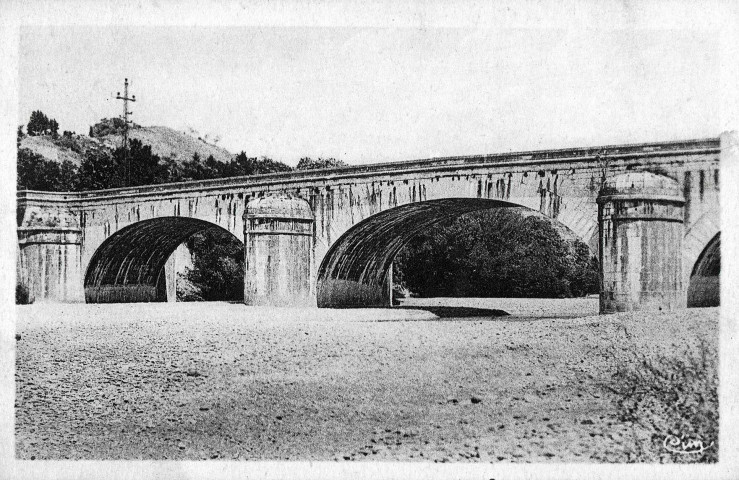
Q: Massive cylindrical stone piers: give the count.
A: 3